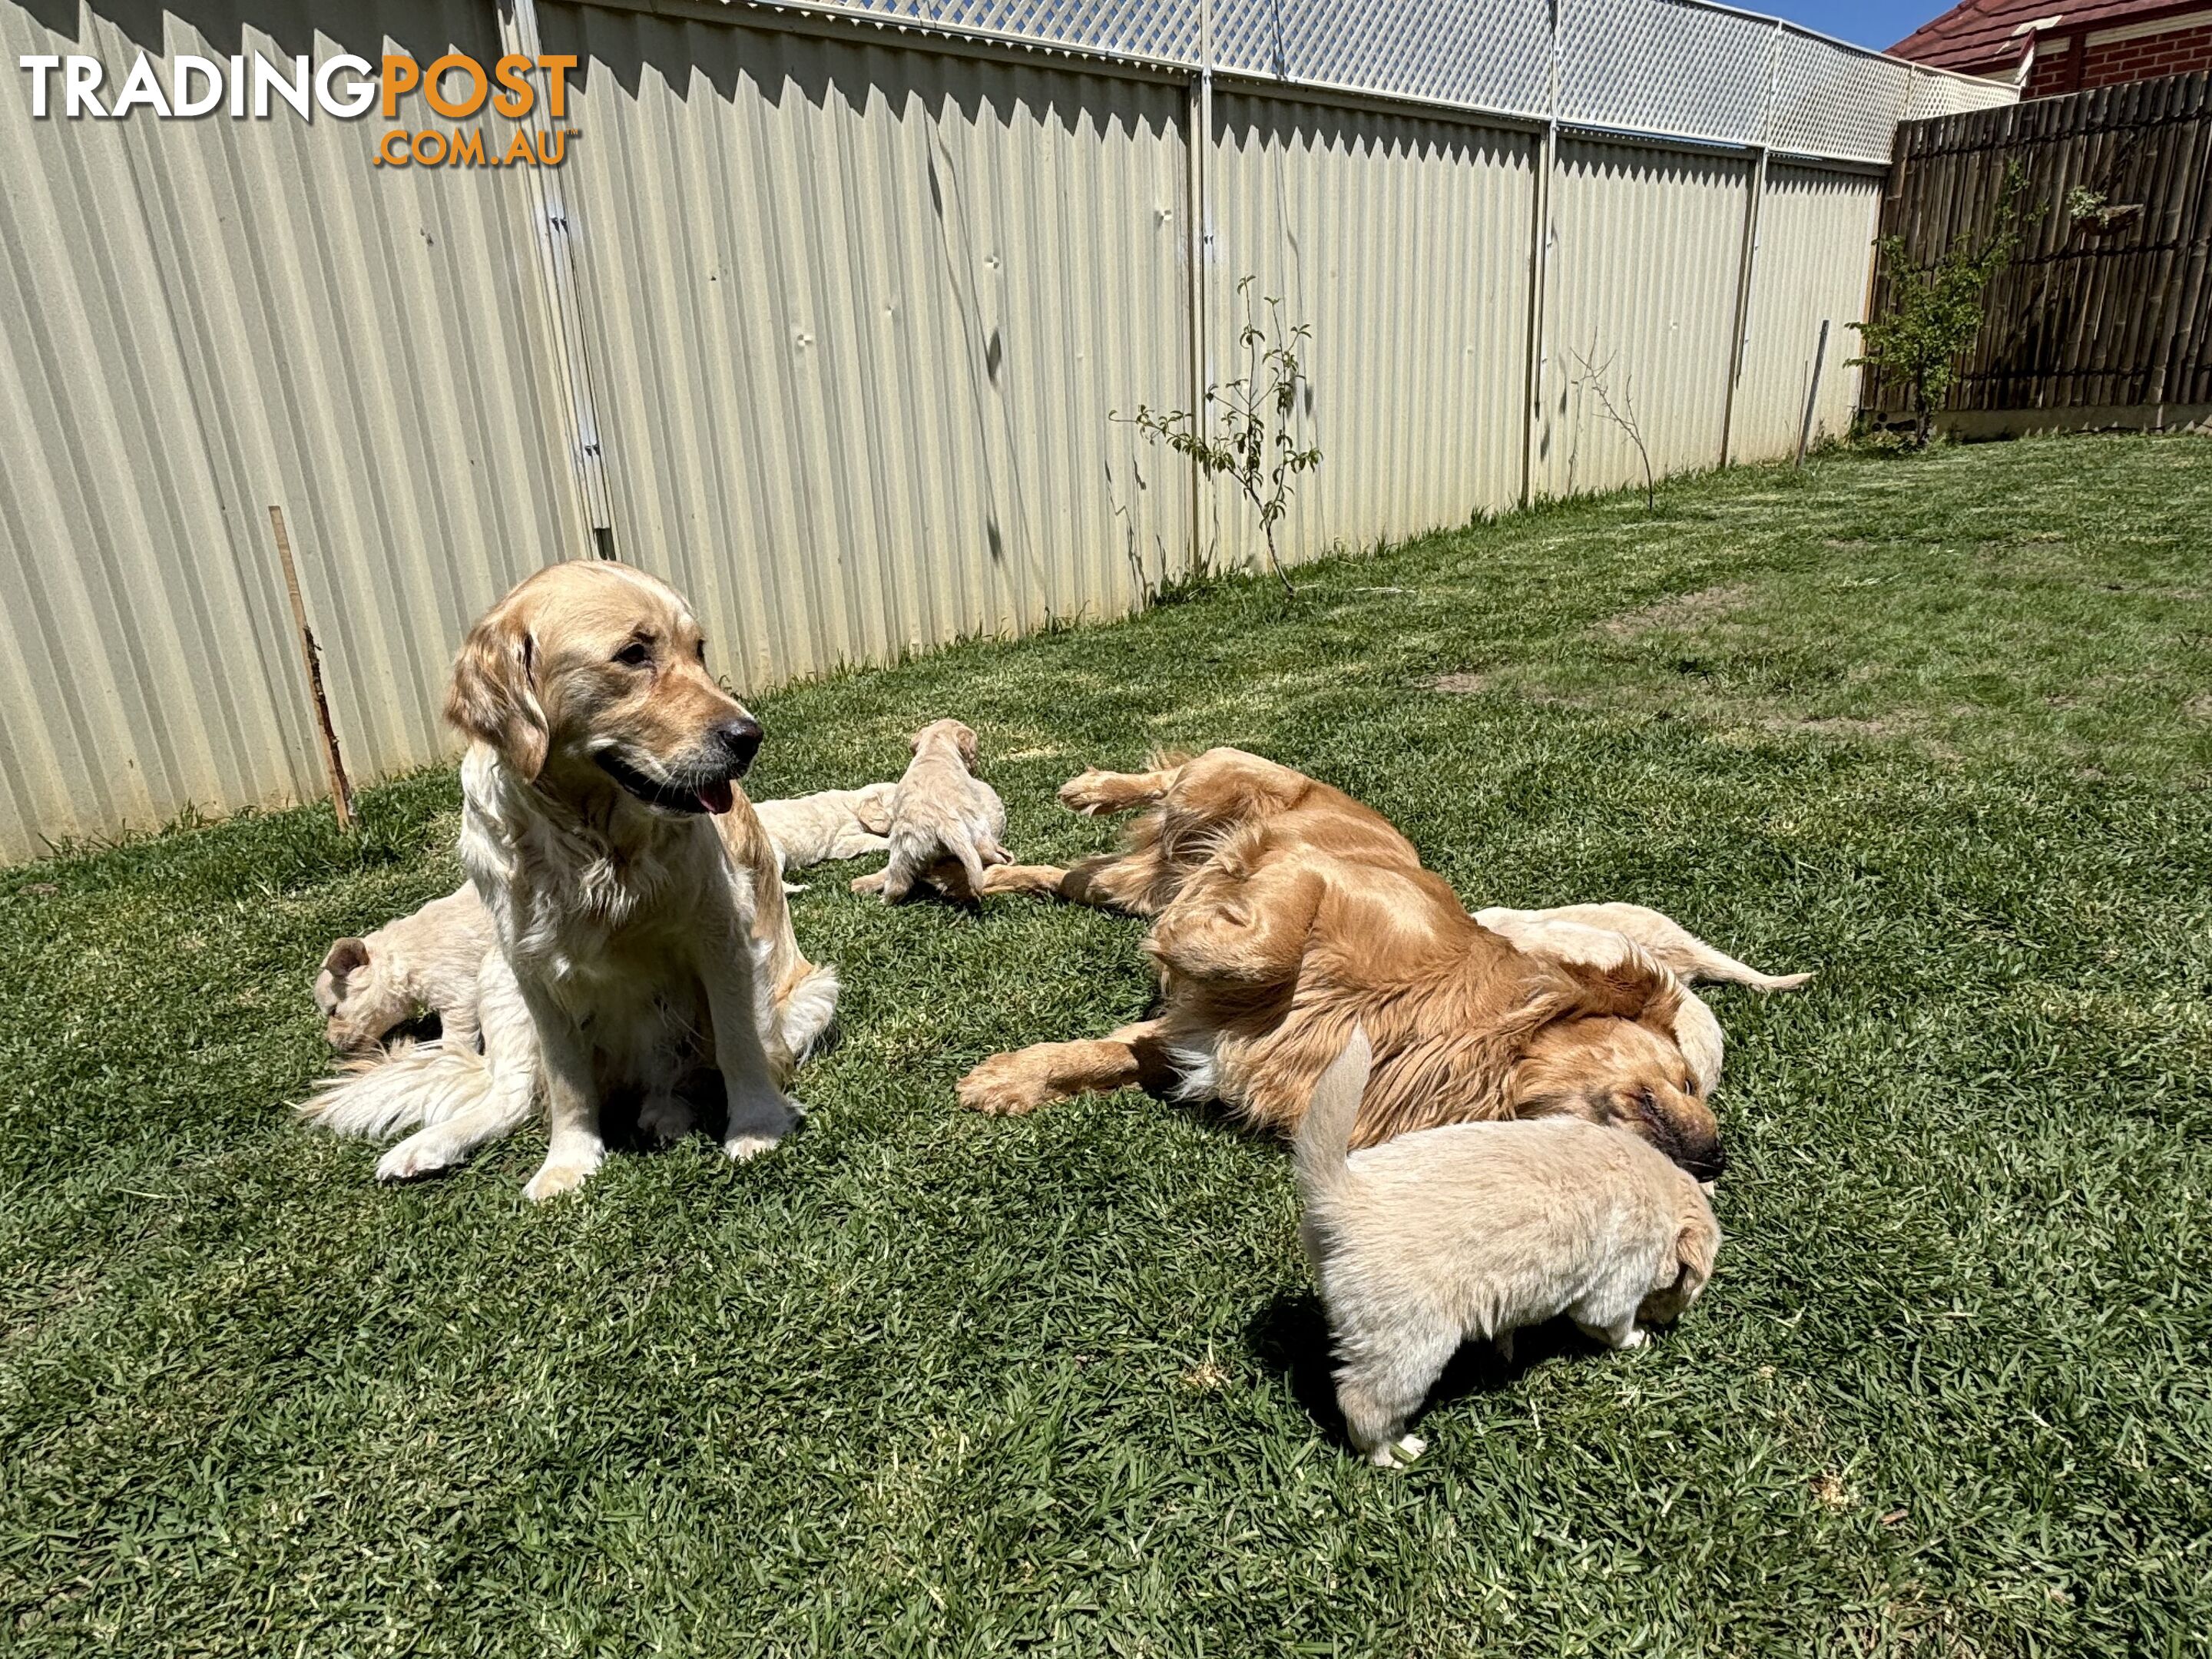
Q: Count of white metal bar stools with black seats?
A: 0